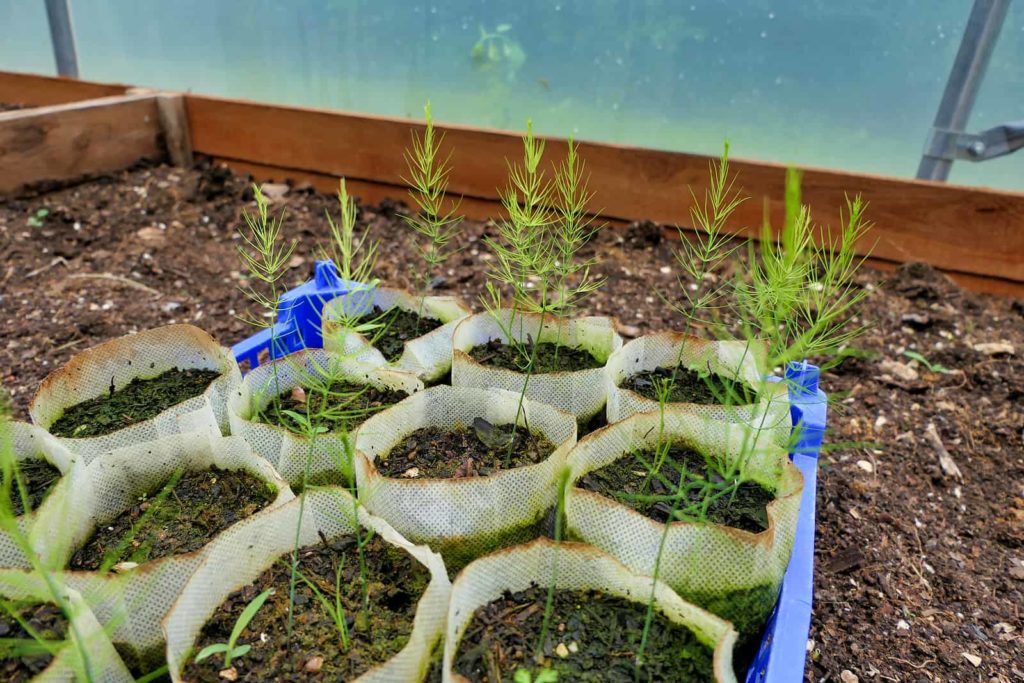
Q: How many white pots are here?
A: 12